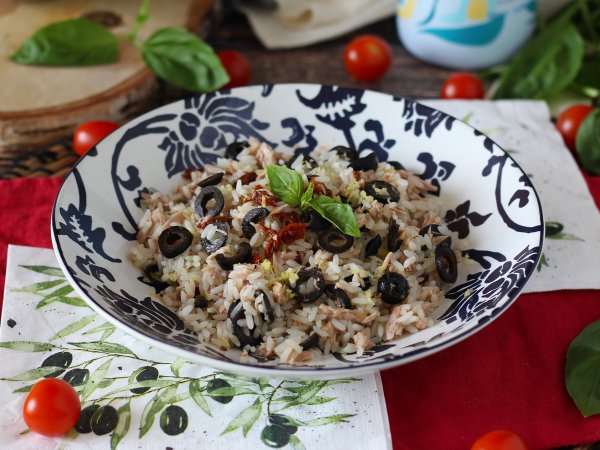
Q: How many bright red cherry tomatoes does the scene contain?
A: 7